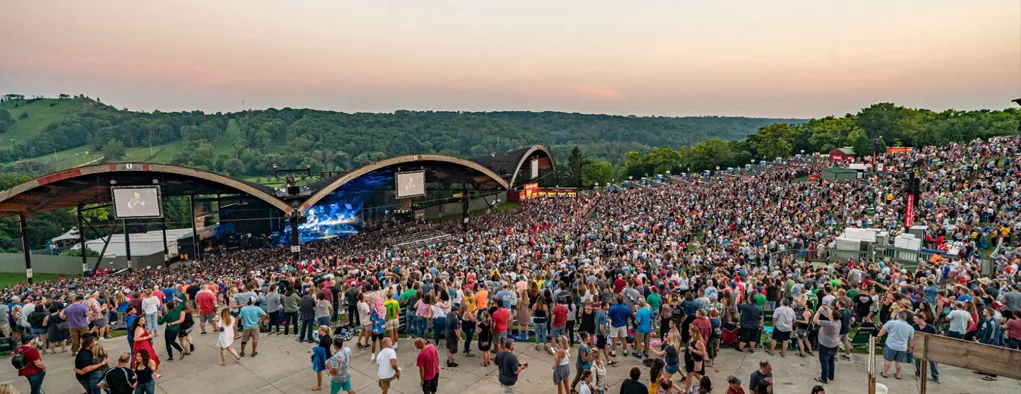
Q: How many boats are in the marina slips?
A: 0